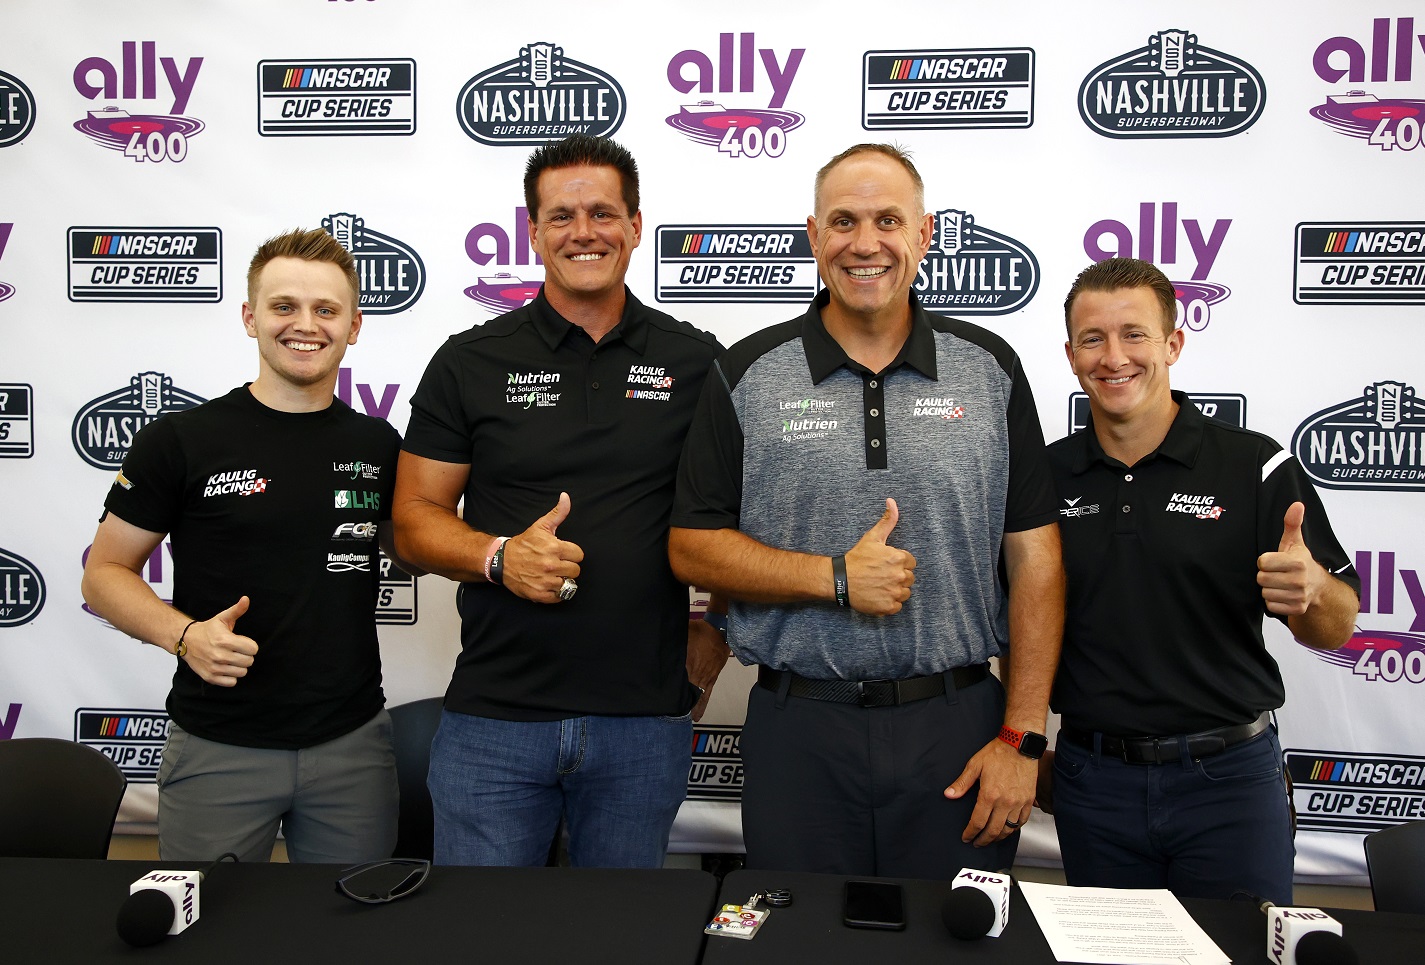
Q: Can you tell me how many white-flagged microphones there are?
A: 3